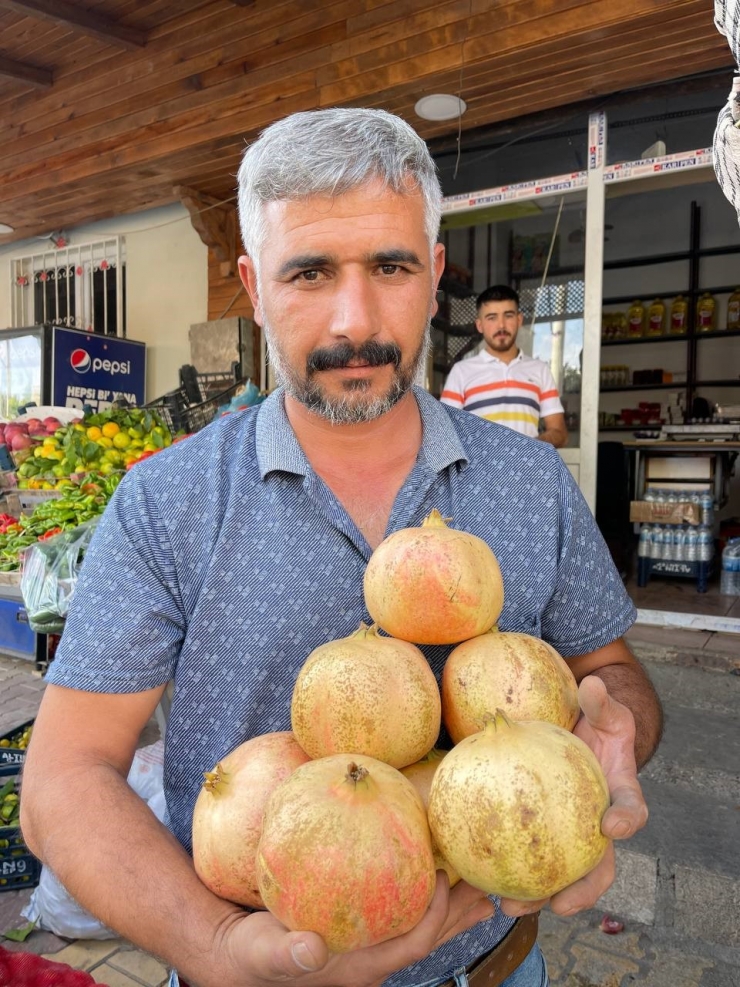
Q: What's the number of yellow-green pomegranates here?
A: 1